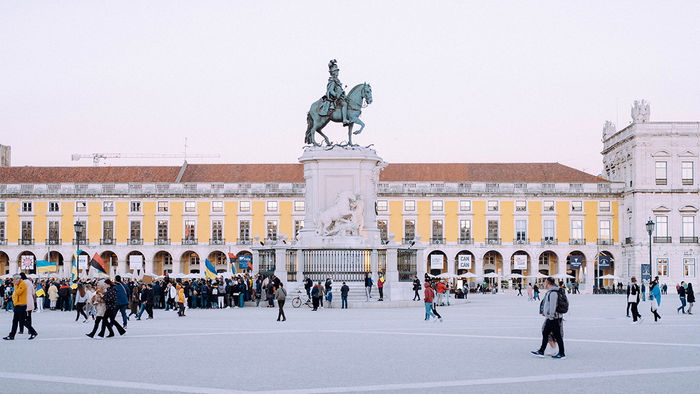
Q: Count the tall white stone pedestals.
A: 1